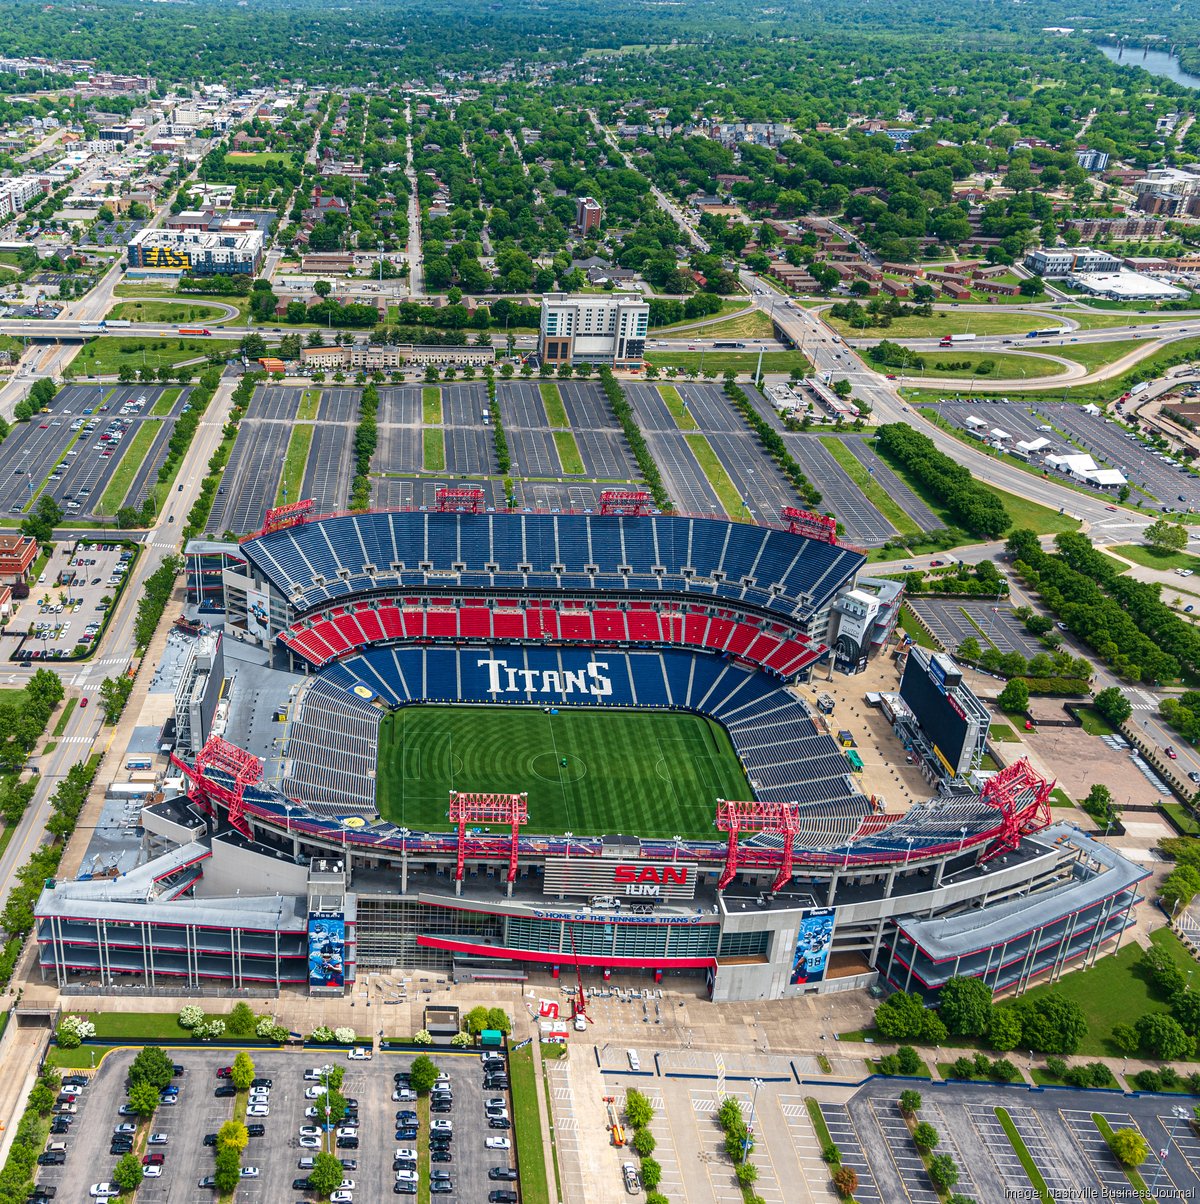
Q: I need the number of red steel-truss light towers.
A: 8